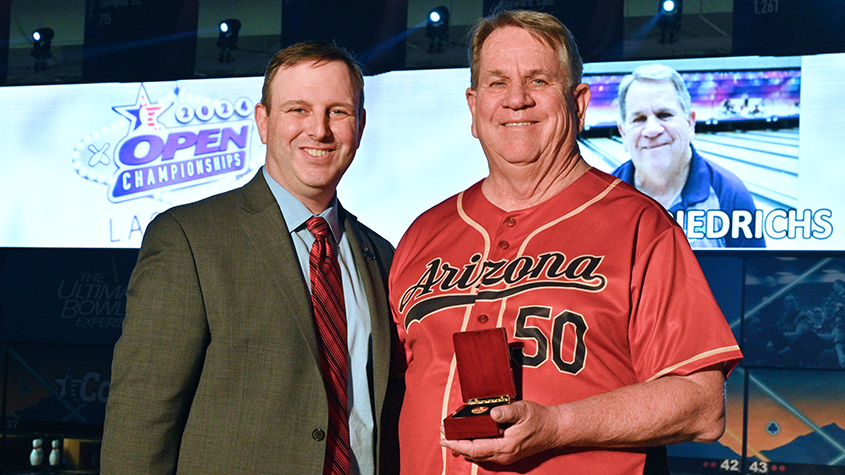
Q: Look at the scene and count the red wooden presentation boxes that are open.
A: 1